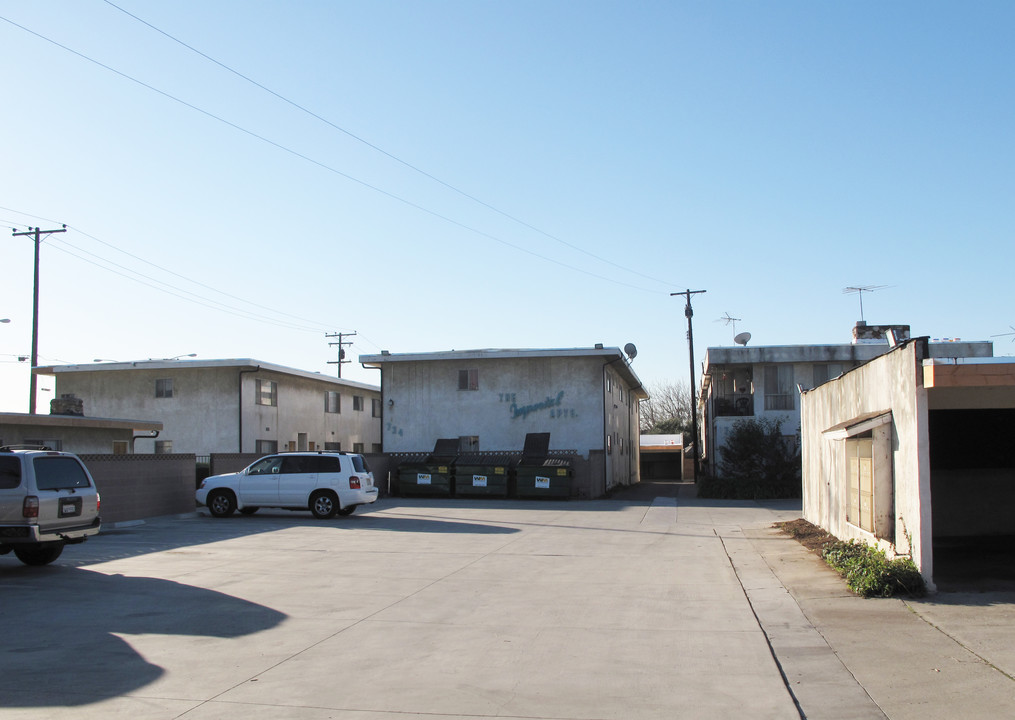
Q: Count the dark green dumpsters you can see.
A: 3